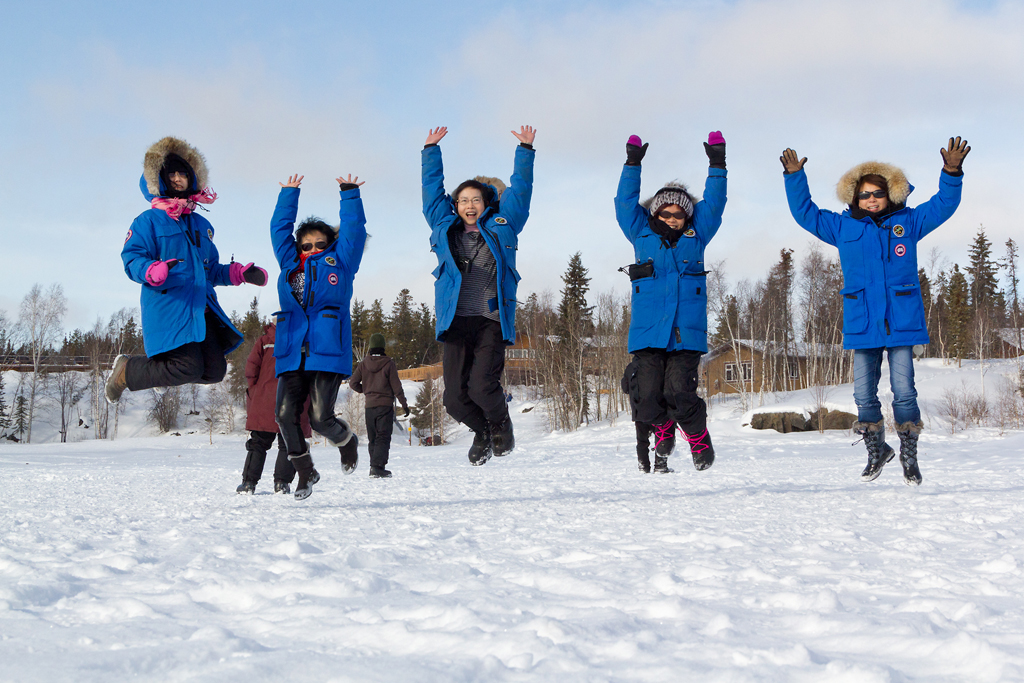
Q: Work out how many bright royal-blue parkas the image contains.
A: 5